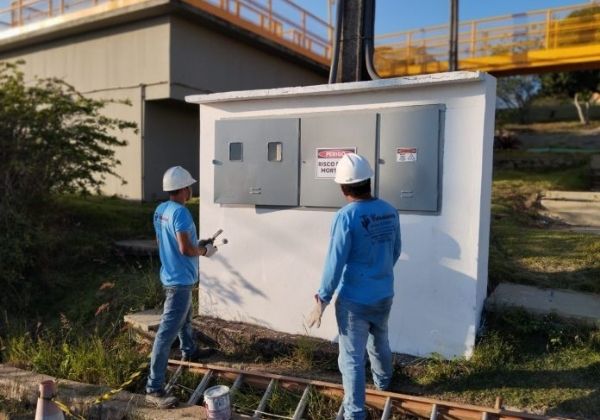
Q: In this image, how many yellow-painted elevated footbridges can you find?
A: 1